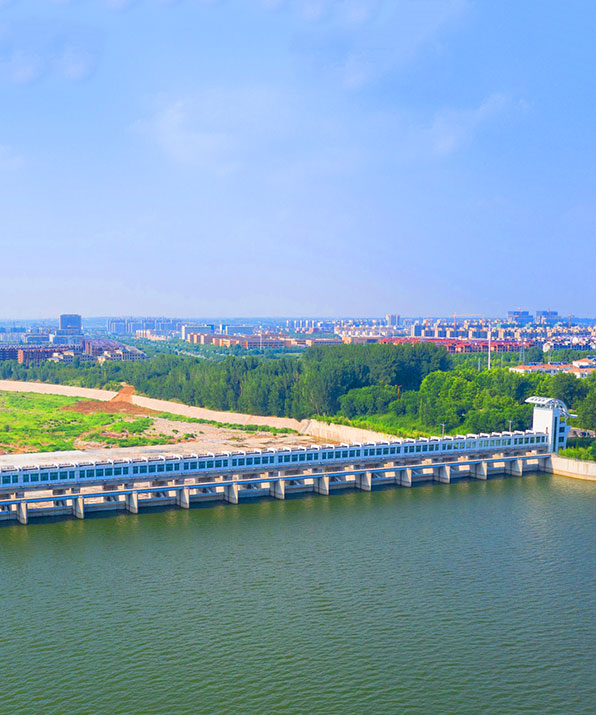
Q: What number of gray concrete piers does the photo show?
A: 12